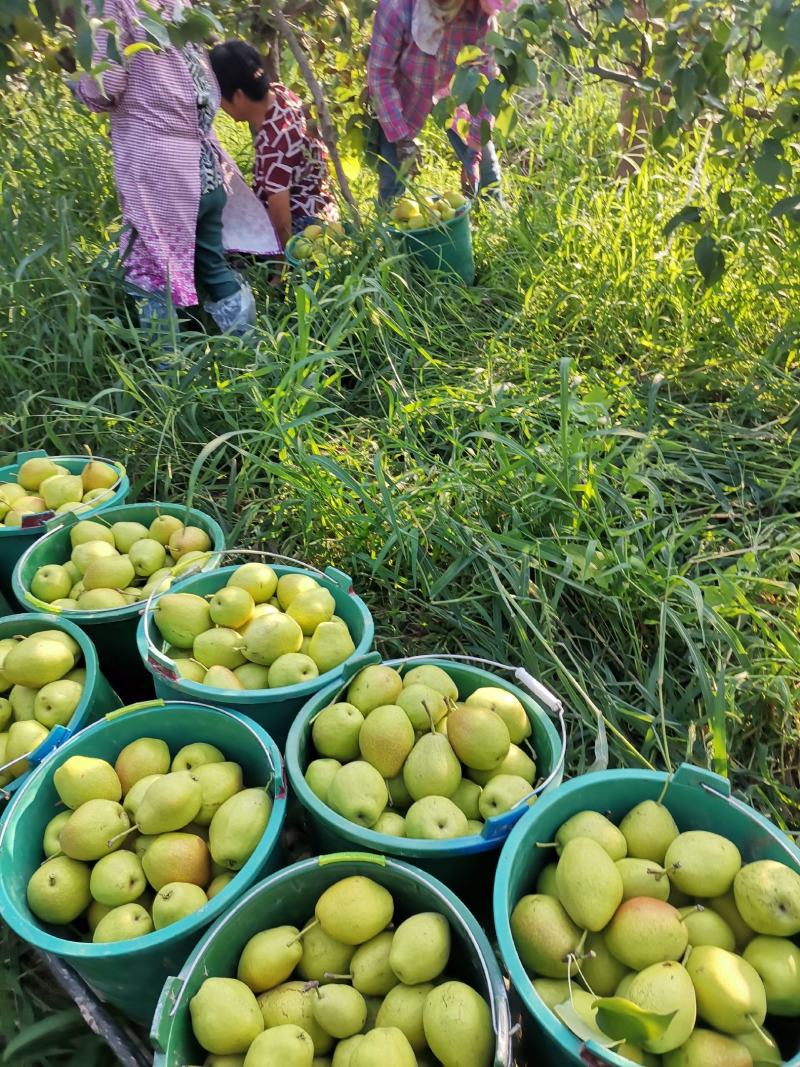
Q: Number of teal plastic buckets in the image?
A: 10